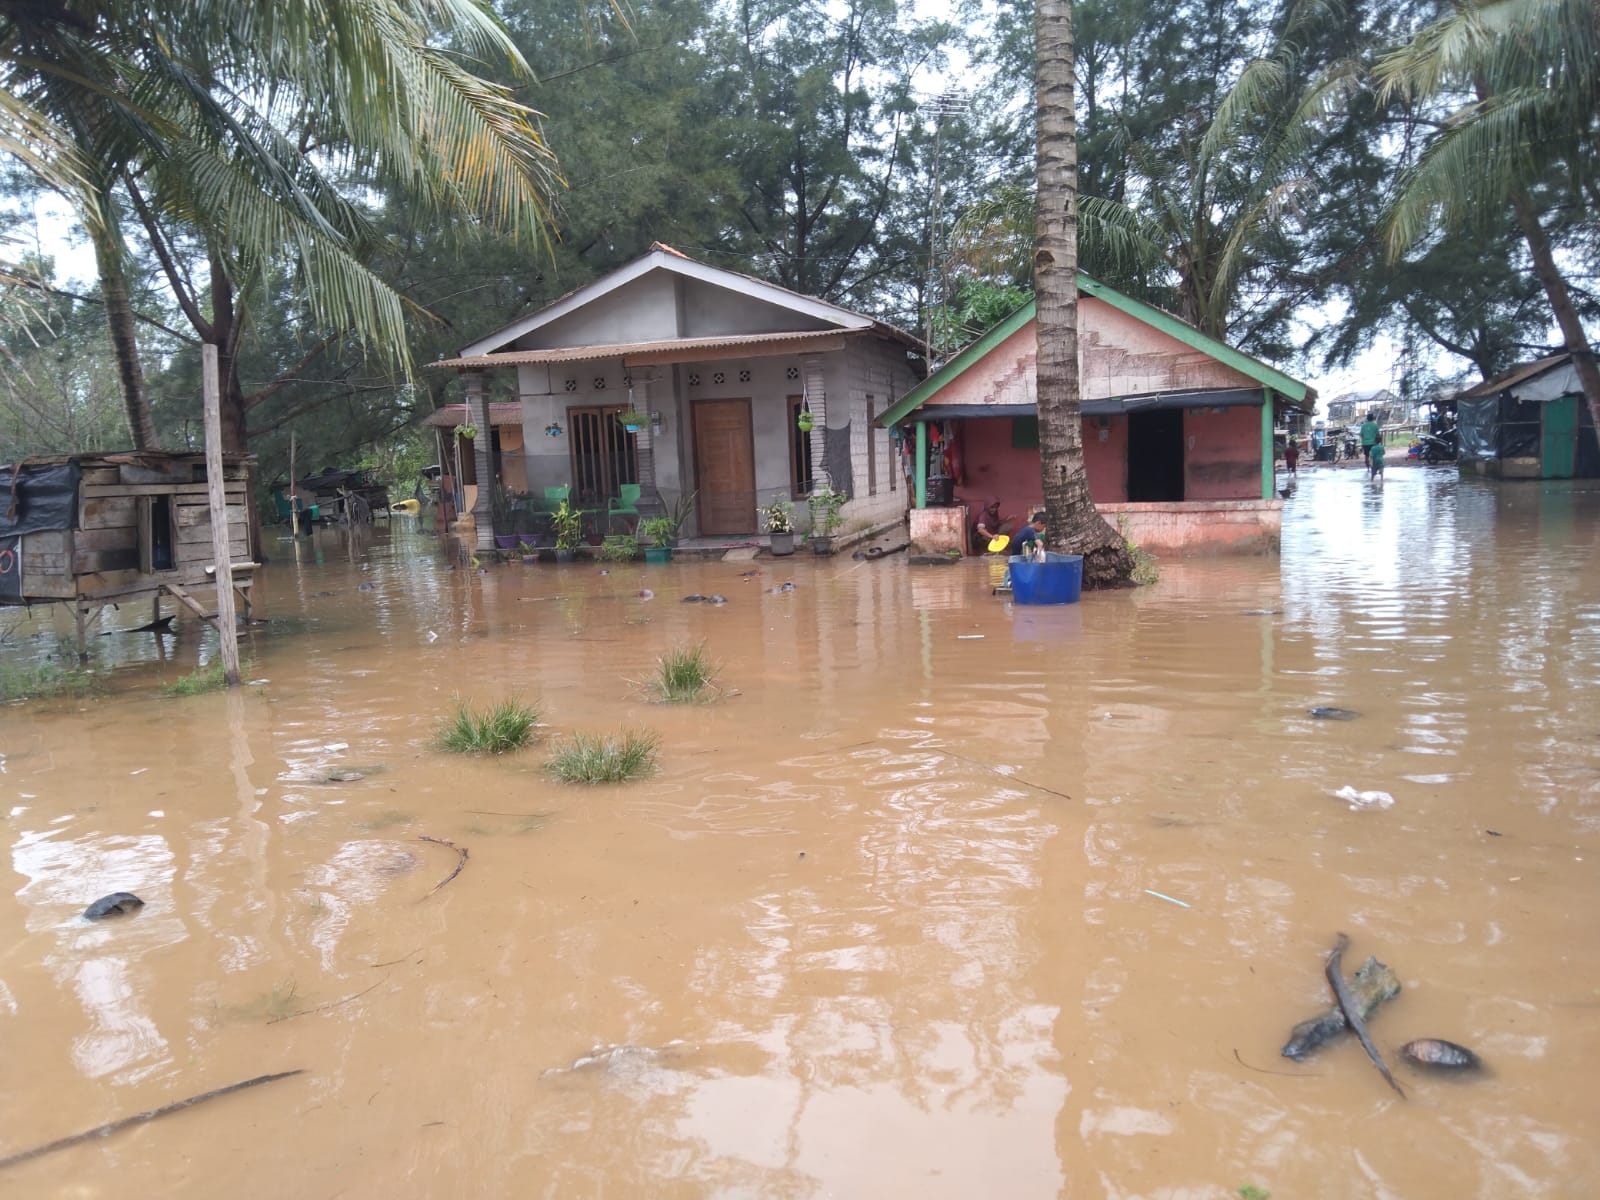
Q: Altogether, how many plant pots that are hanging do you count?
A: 4